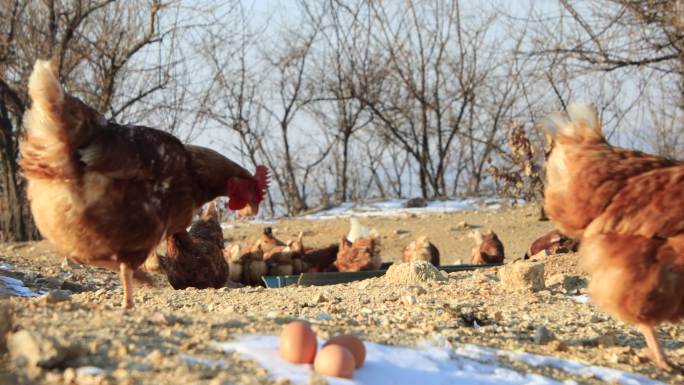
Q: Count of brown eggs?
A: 3